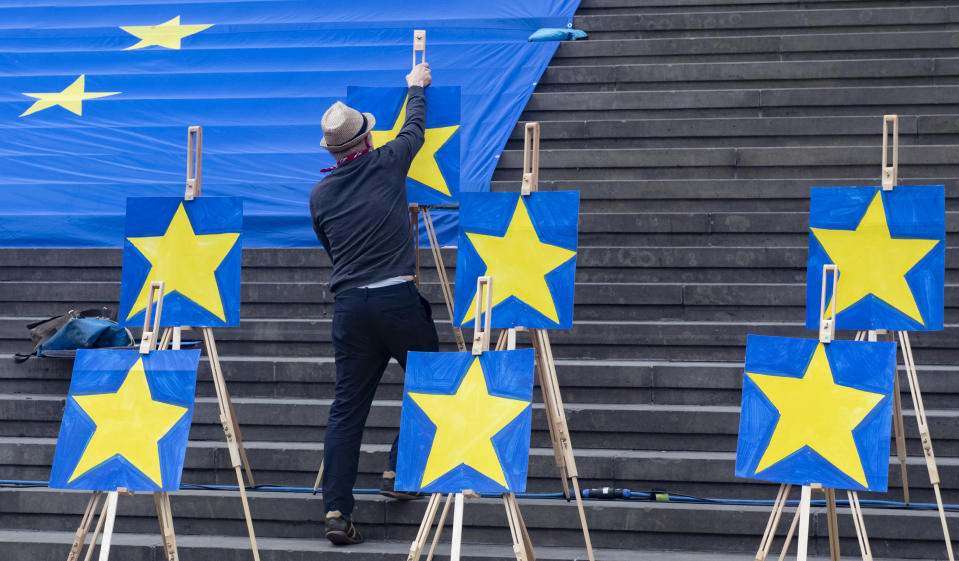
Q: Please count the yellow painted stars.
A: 7